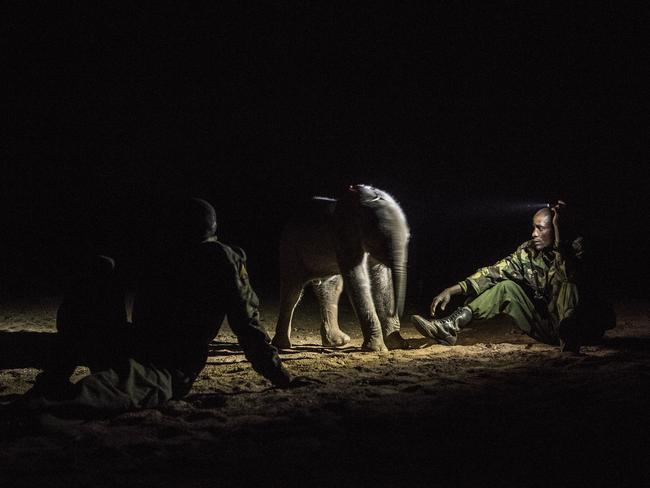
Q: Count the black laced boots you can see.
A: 1